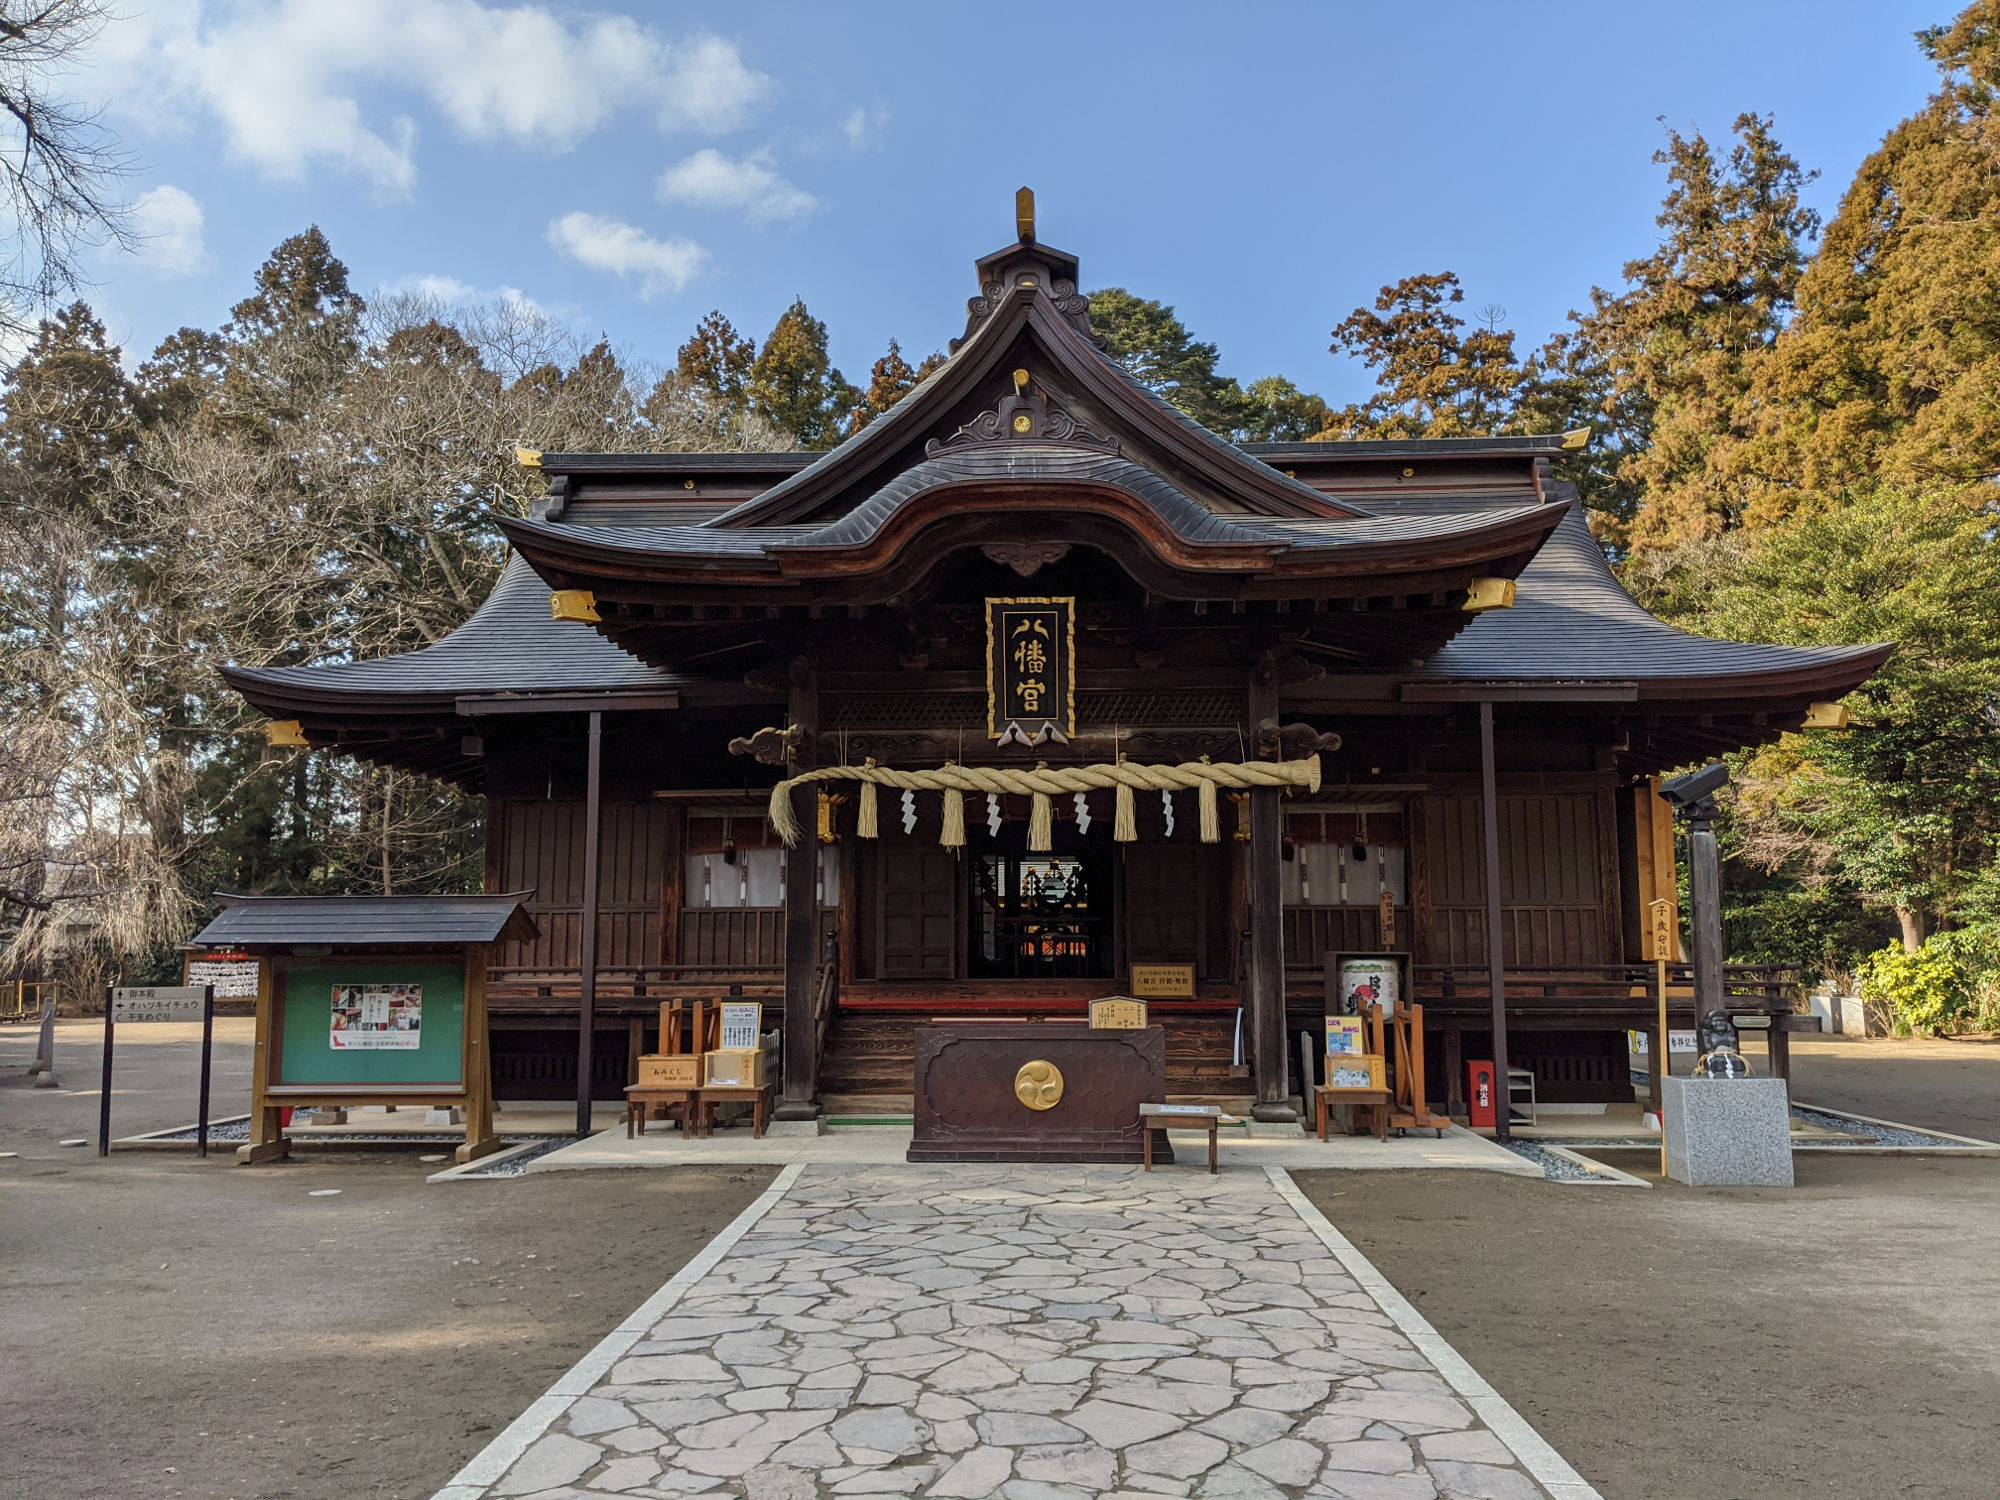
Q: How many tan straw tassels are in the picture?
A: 5